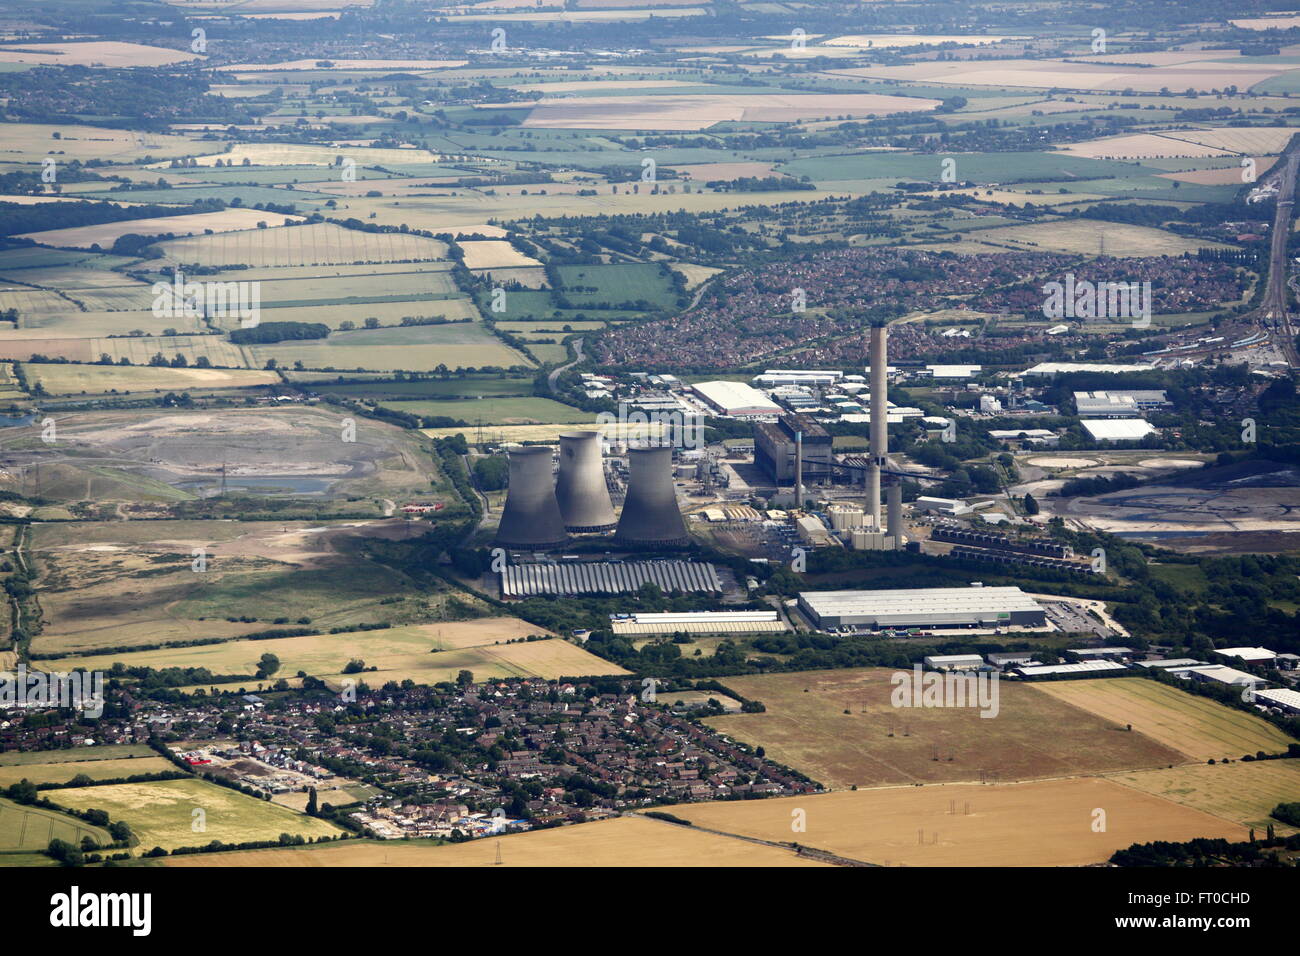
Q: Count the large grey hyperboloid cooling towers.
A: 3